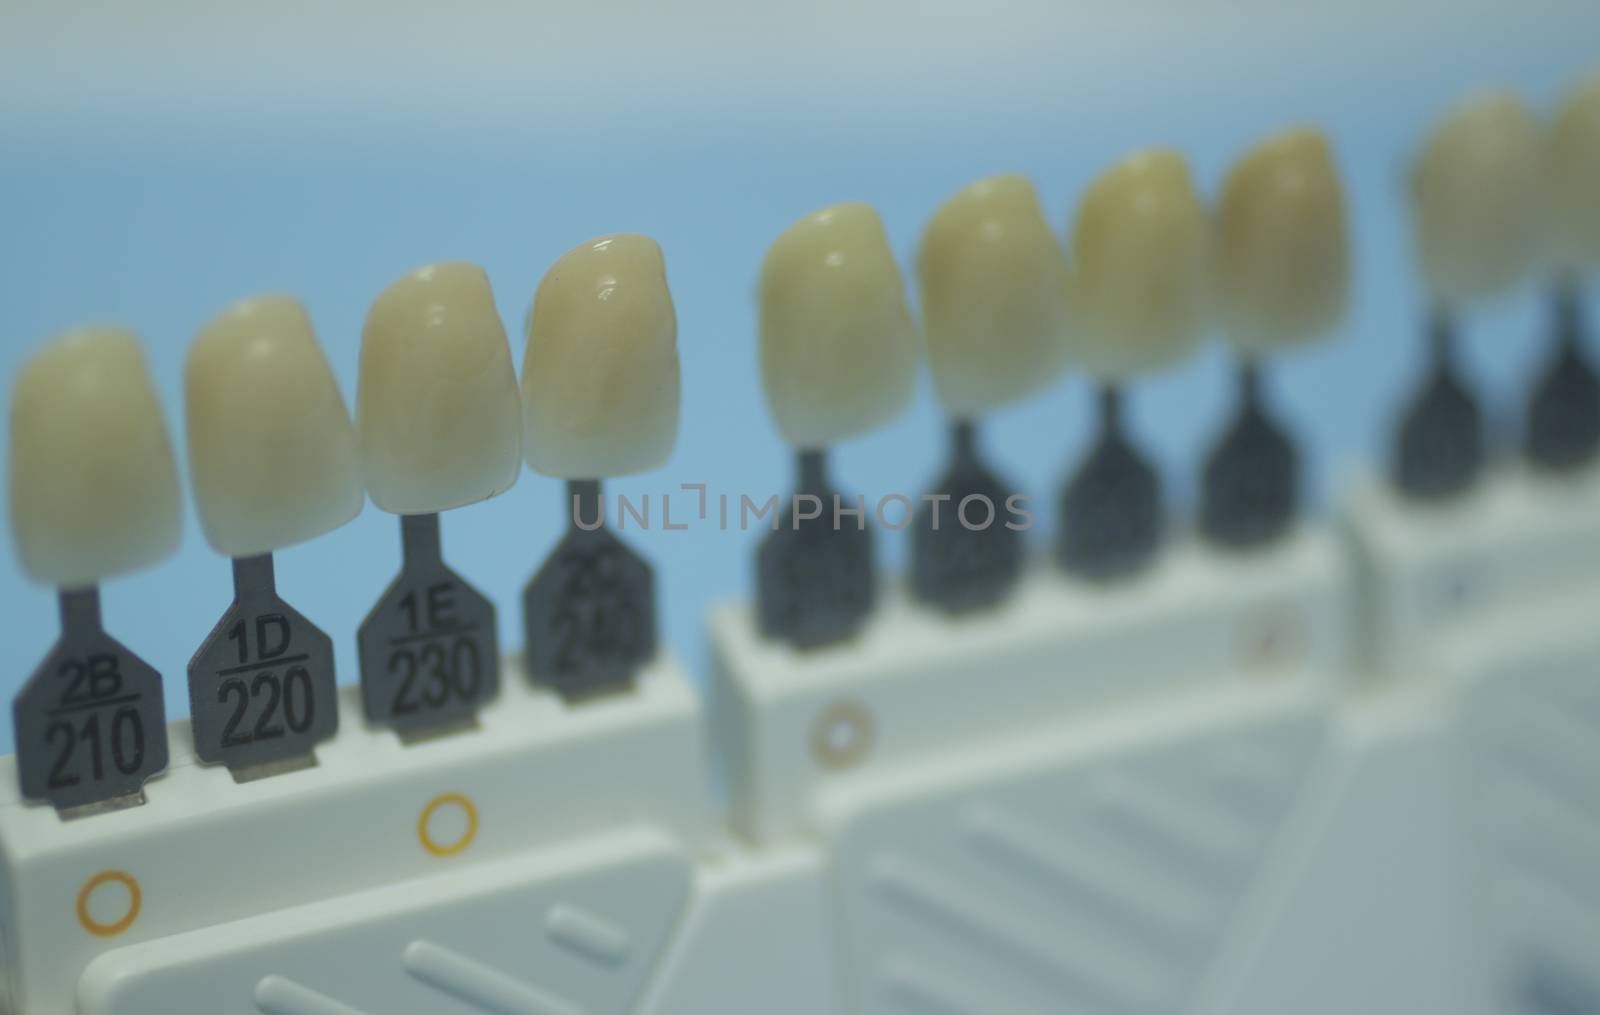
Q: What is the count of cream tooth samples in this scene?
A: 10